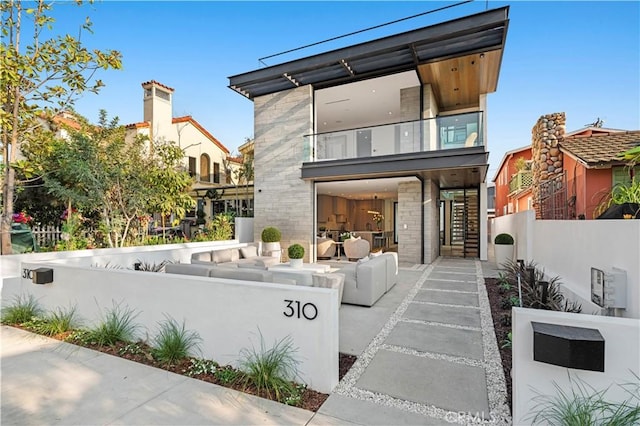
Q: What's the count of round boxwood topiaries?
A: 3